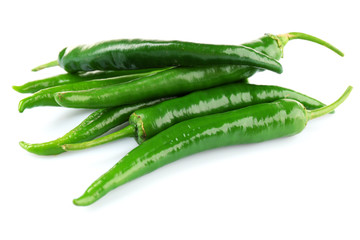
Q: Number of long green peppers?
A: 7